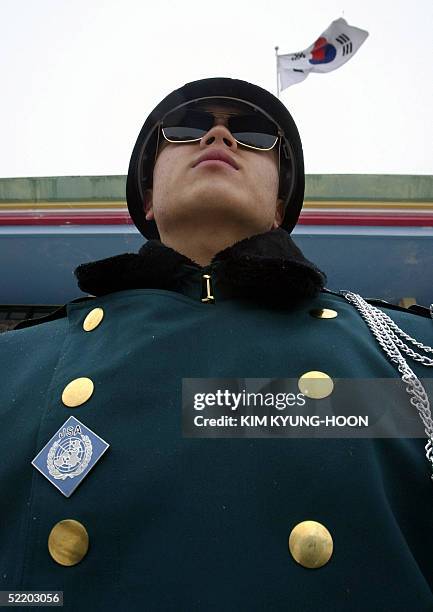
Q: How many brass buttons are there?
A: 6